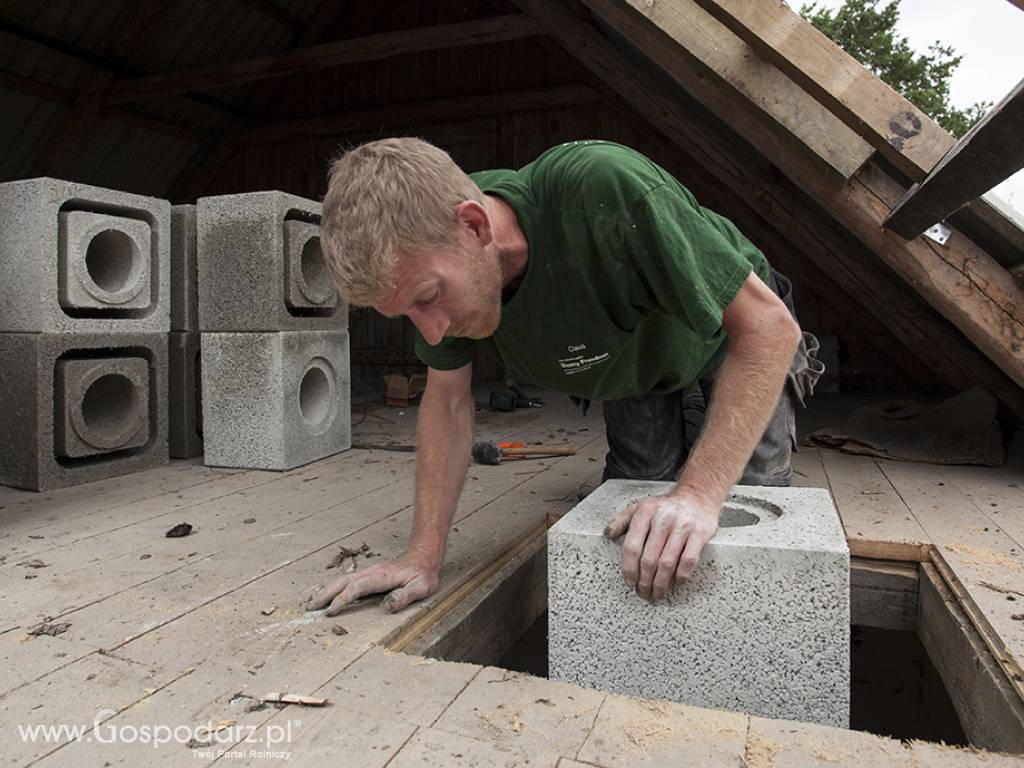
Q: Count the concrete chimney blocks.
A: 7